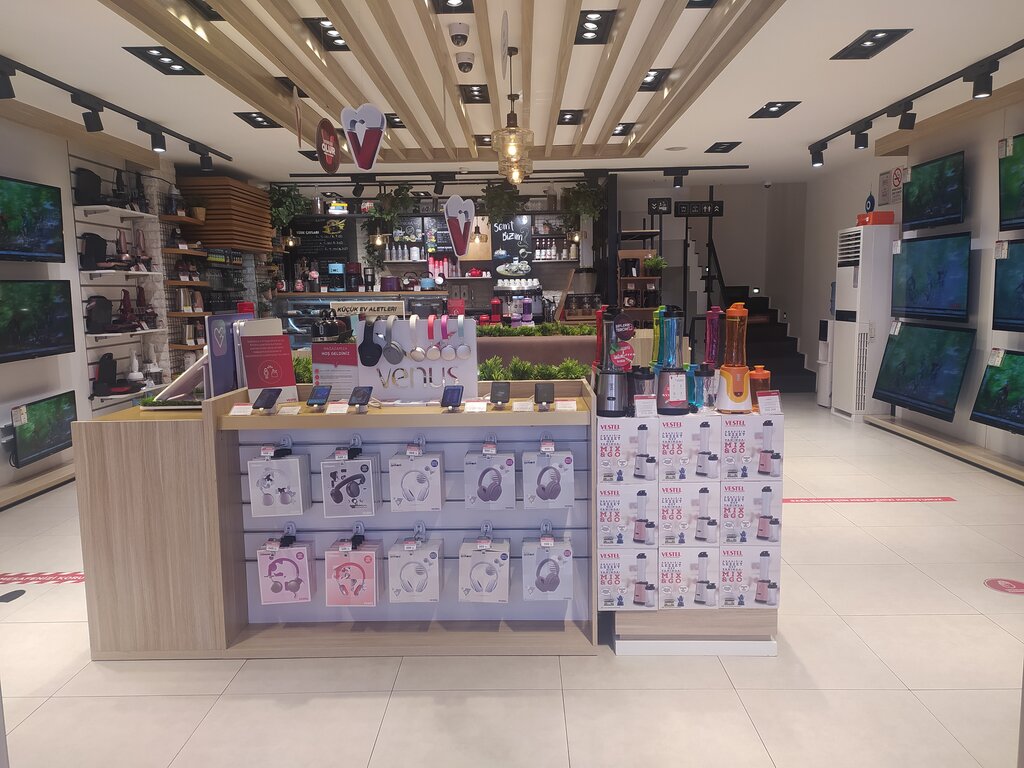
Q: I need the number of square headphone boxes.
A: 10